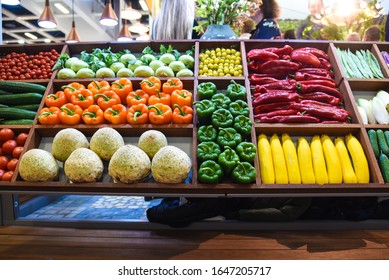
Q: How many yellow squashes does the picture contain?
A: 8